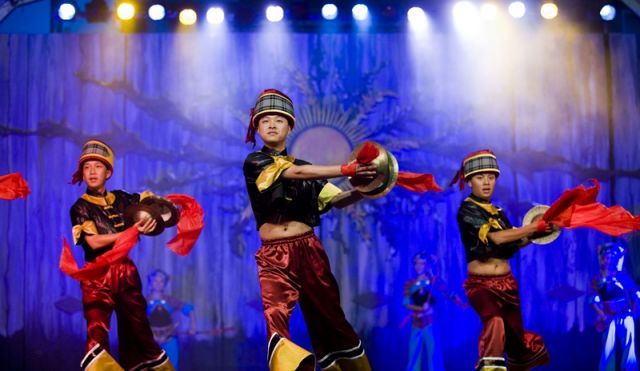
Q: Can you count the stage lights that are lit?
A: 14